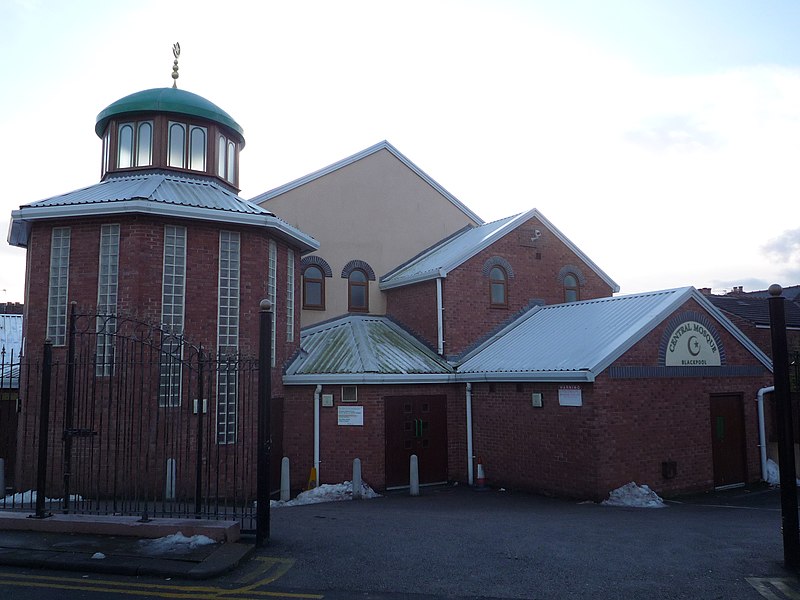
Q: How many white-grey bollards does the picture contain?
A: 5